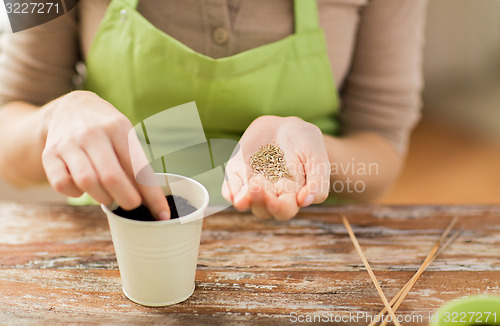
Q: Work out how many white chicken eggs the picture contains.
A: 0